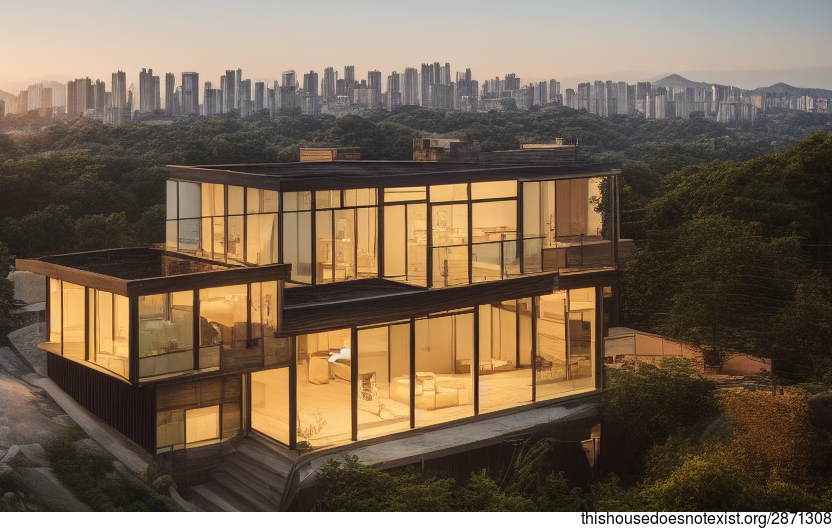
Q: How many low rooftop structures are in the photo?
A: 3